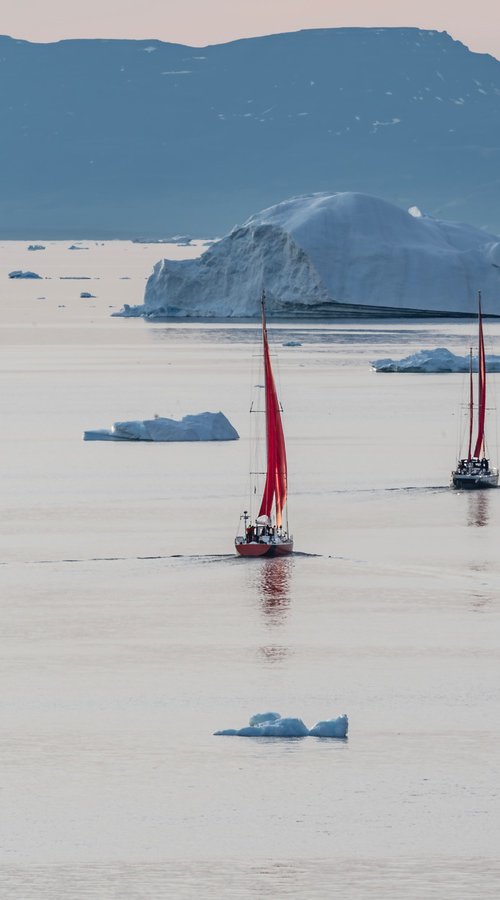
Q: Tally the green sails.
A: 0